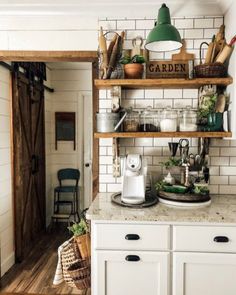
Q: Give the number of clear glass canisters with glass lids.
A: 4